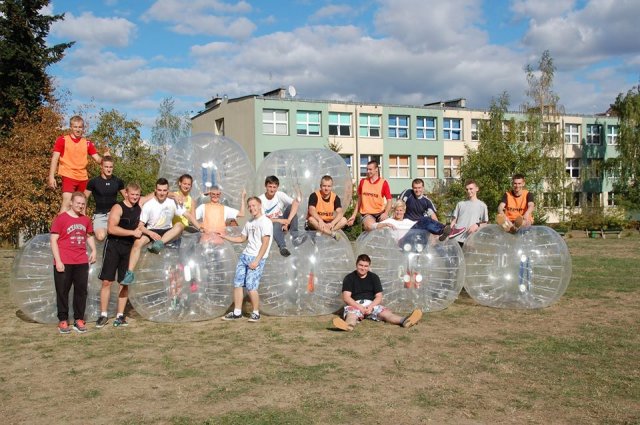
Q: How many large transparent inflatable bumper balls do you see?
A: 7